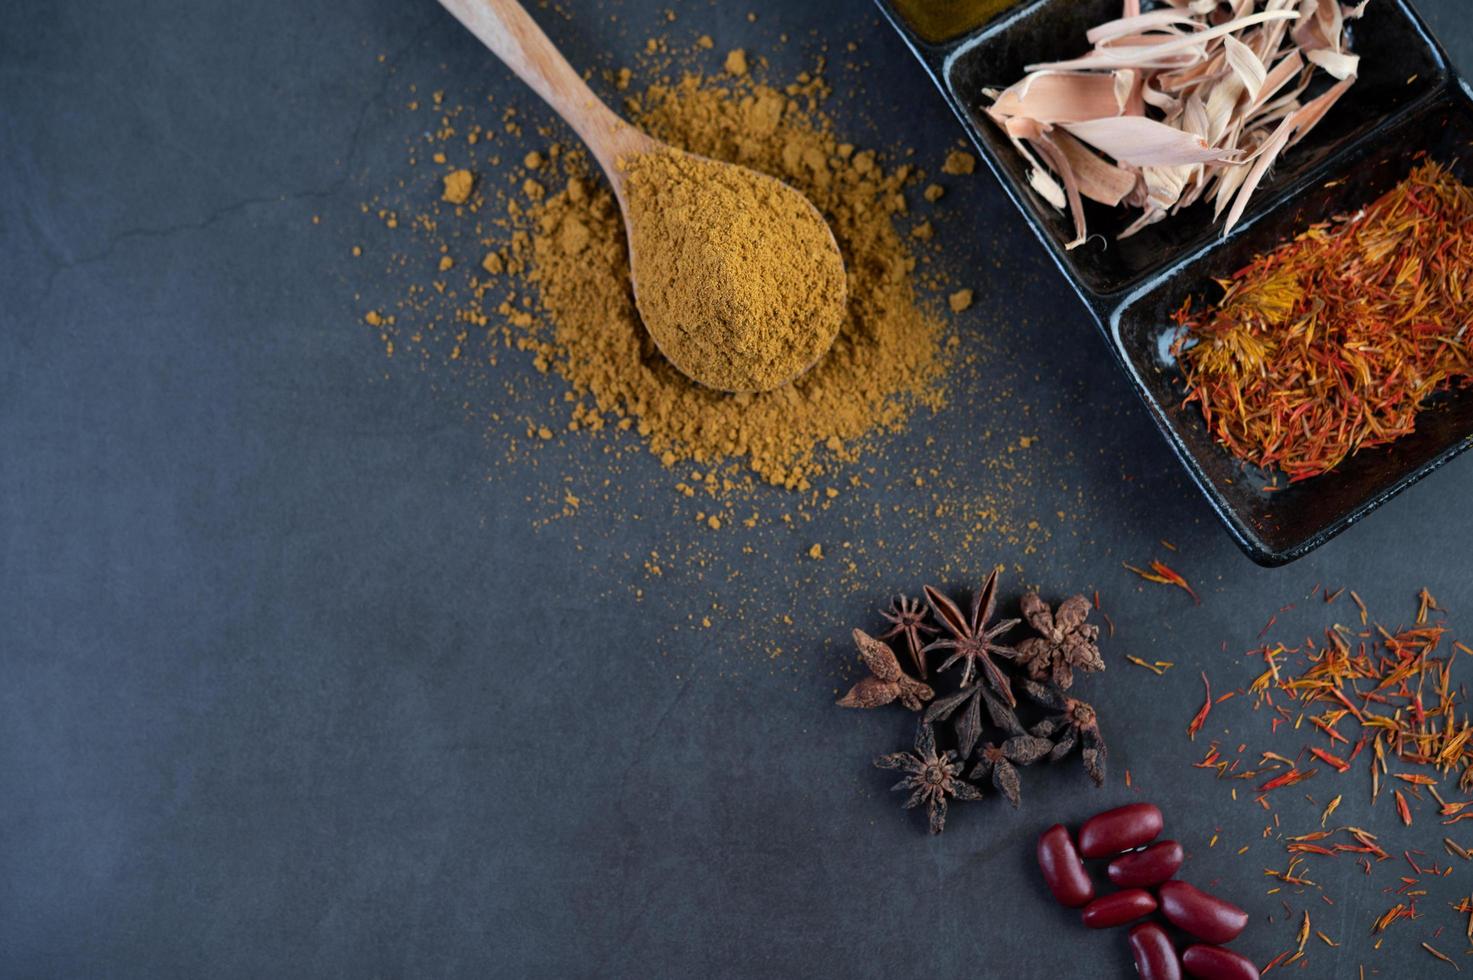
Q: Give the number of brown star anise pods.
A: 8